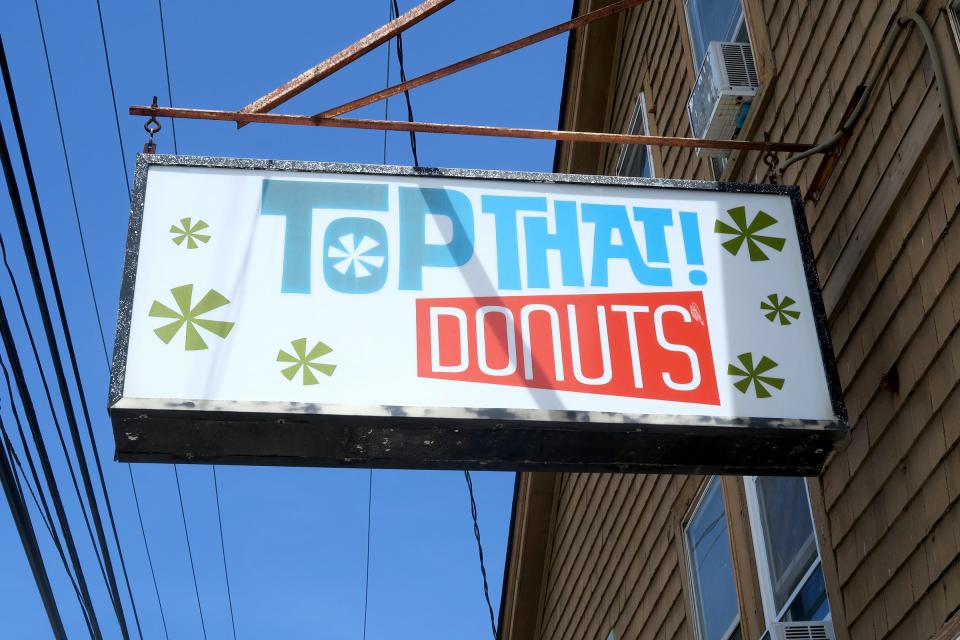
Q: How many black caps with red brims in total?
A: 0